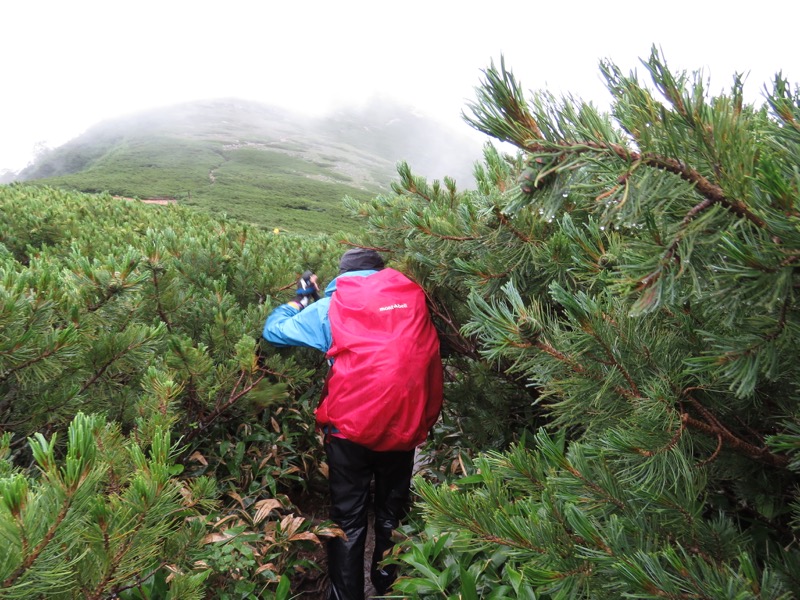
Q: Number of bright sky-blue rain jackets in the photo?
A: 1